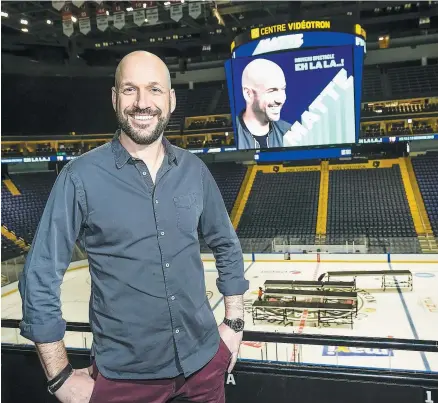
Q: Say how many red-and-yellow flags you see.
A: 0